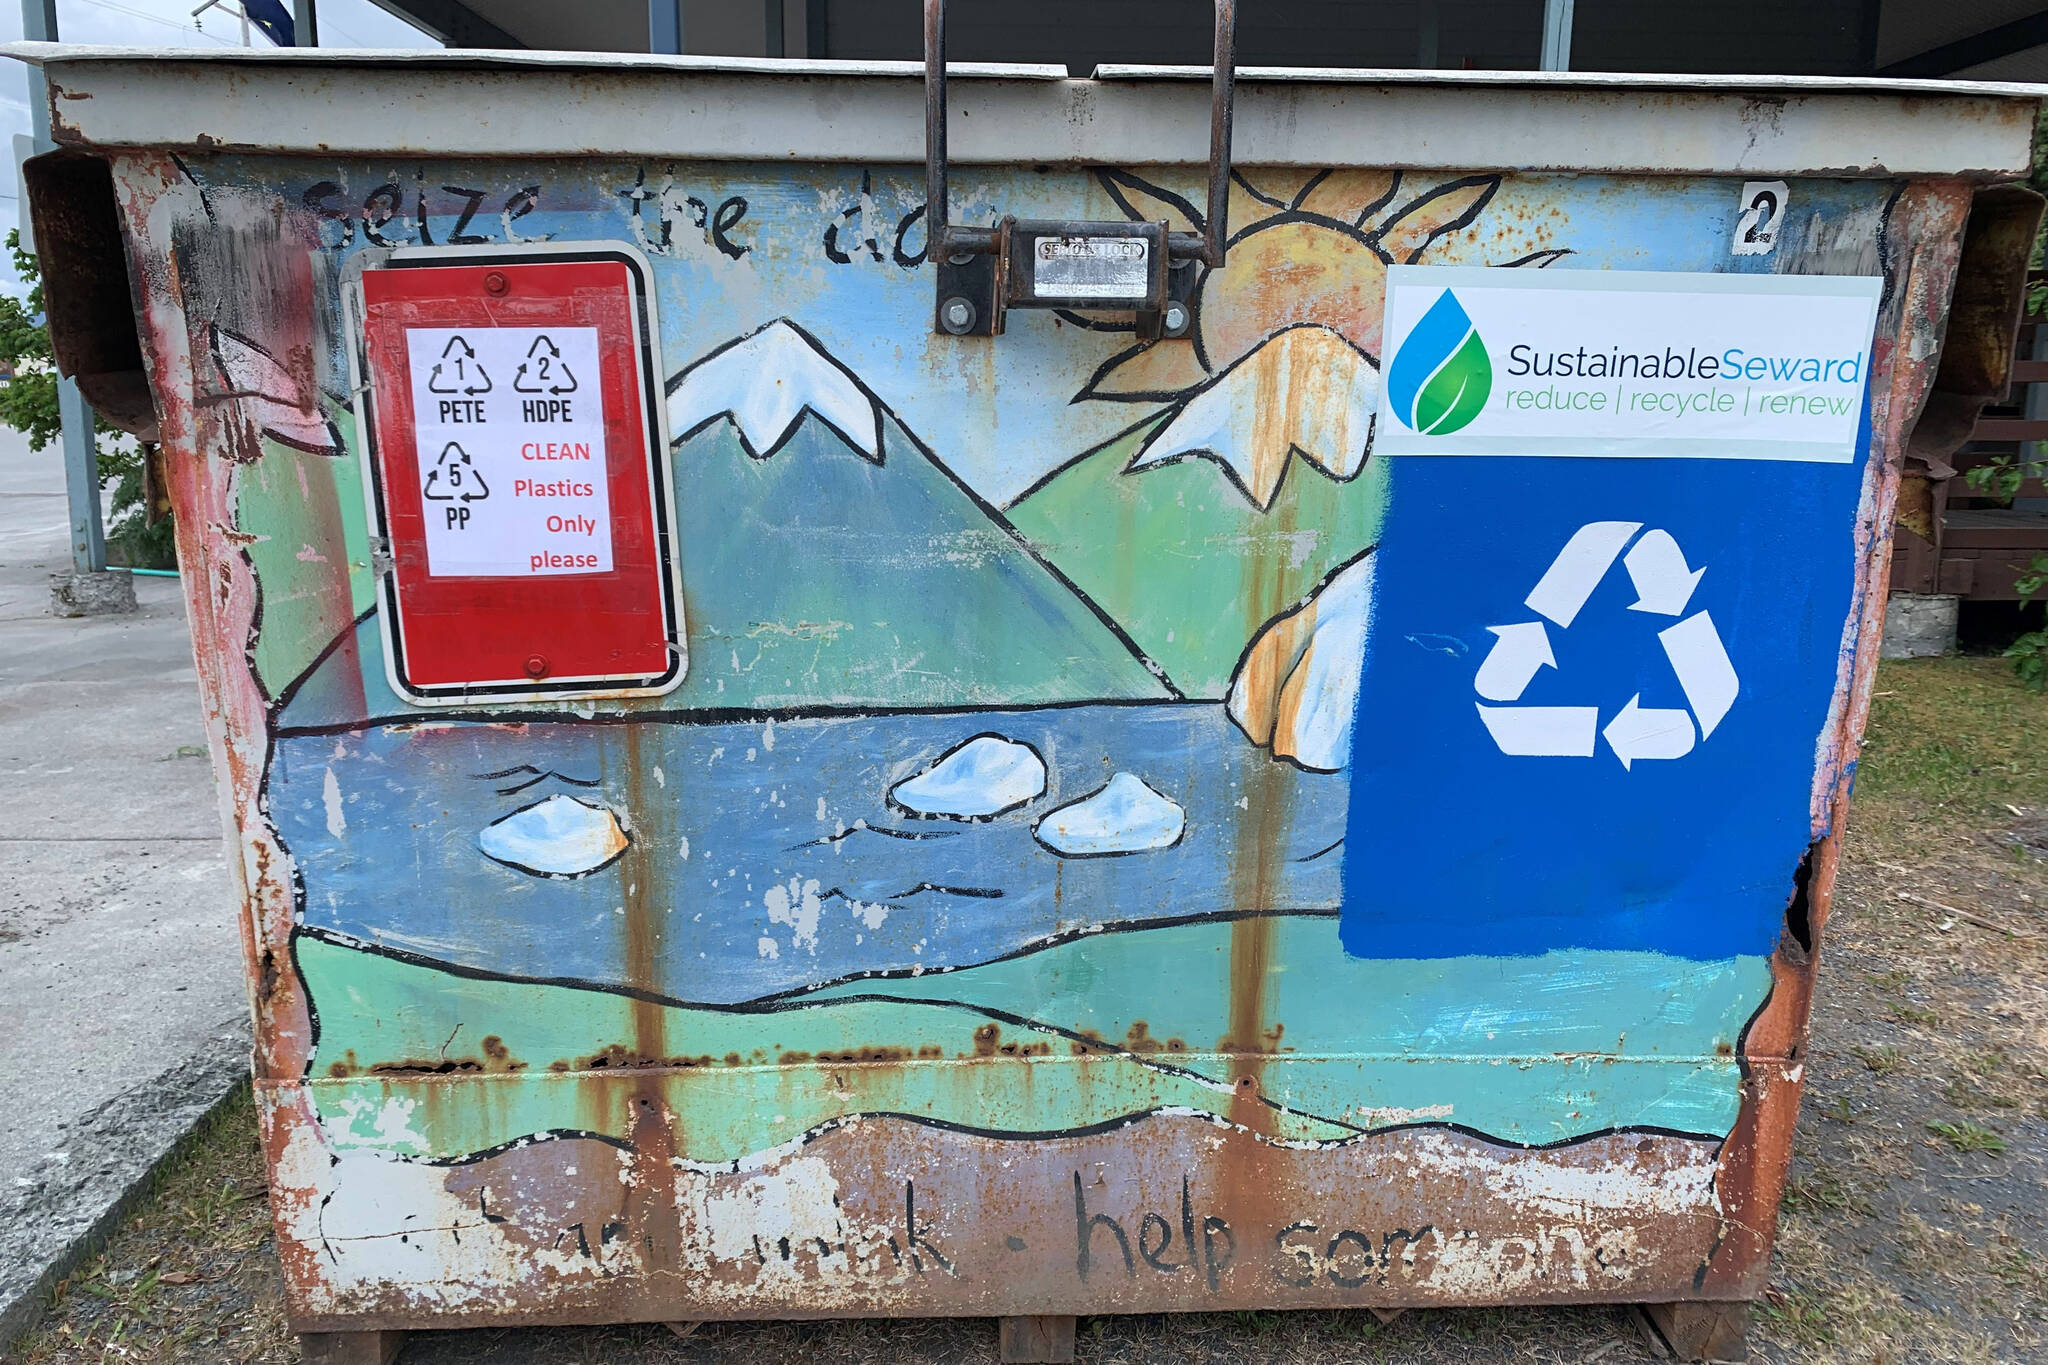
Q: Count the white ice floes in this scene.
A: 3